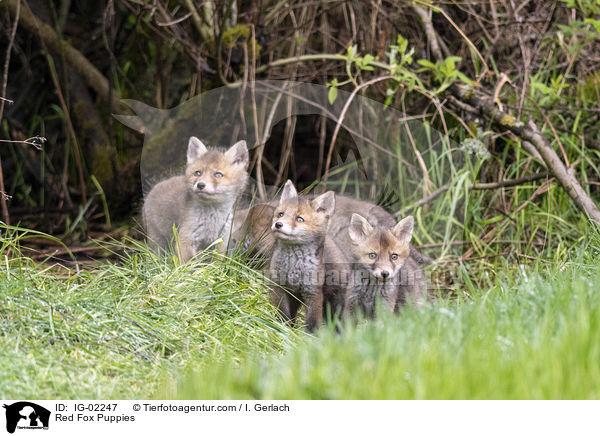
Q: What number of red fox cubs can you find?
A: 3